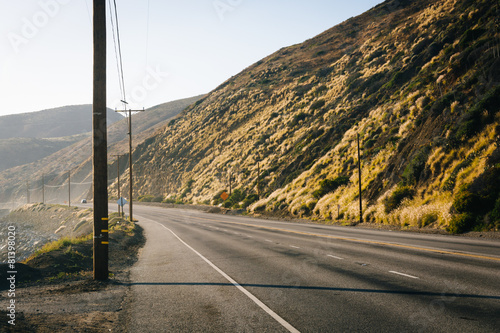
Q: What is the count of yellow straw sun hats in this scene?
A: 0